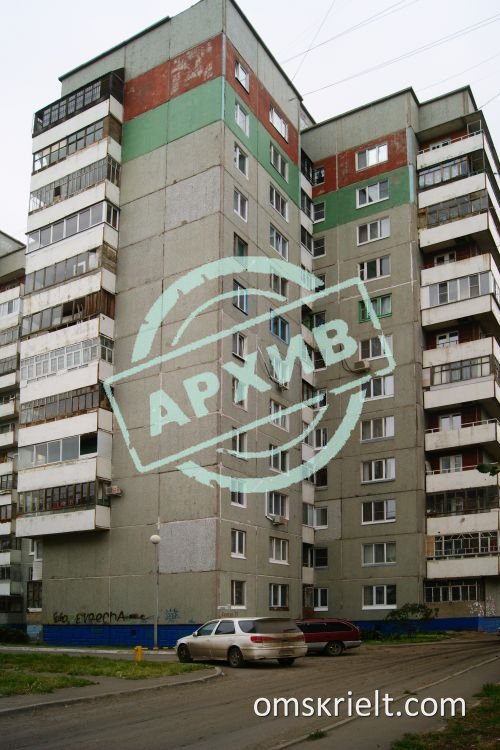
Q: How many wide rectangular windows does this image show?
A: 12